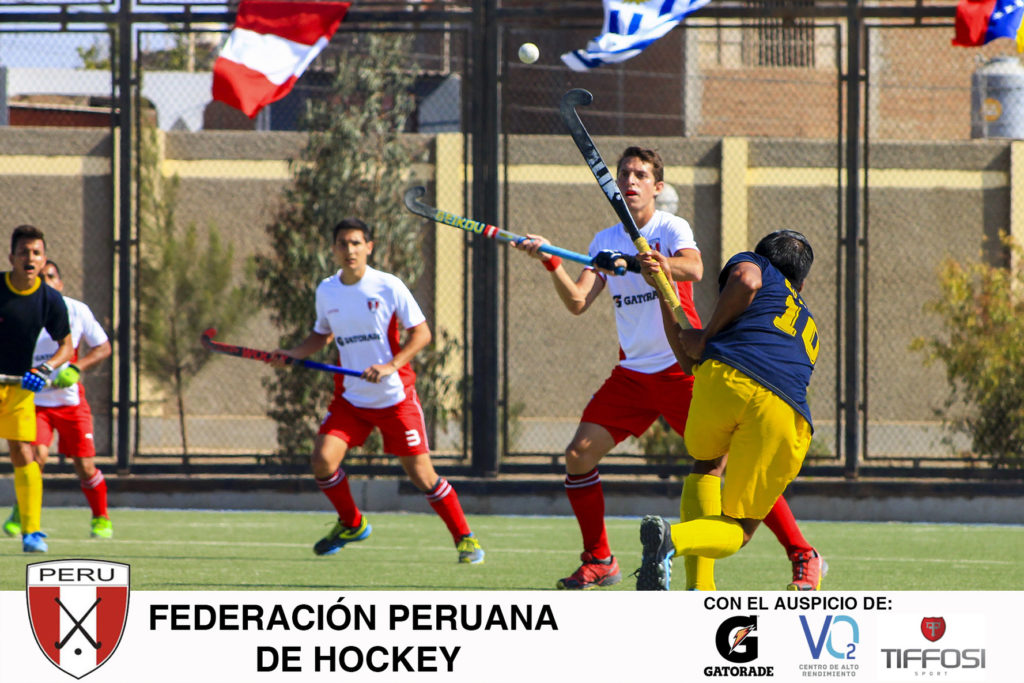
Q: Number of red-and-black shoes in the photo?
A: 2